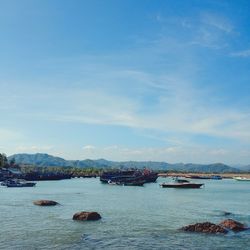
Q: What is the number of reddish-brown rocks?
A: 4